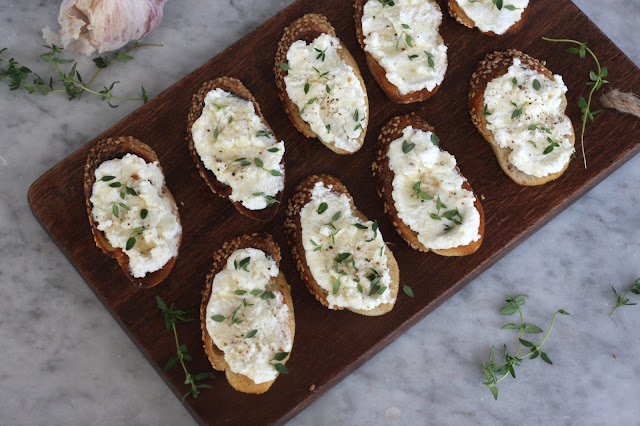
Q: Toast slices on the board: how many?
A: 9